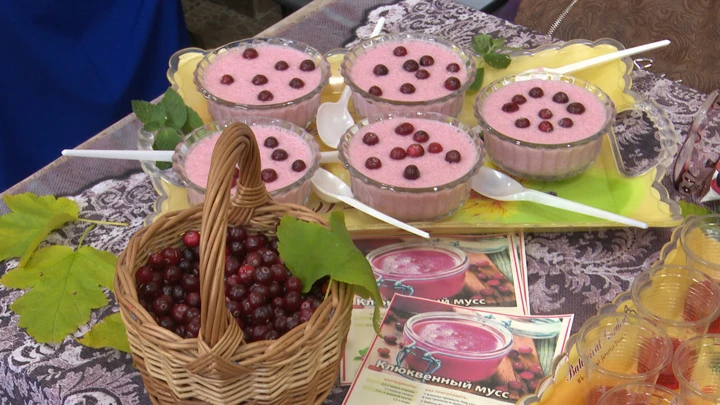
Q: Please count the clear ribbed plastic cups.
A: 5